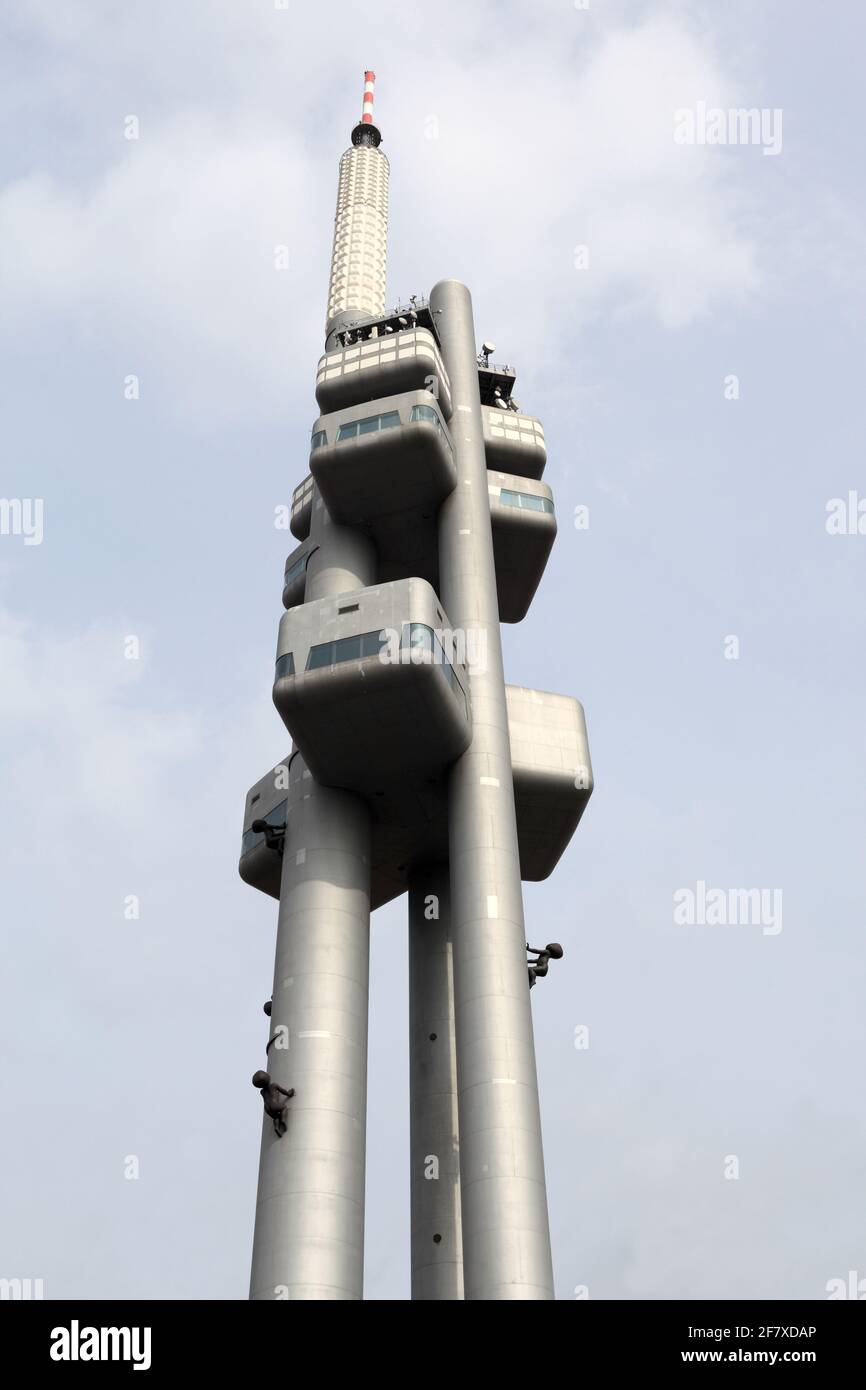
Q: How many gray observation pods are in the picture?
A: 9